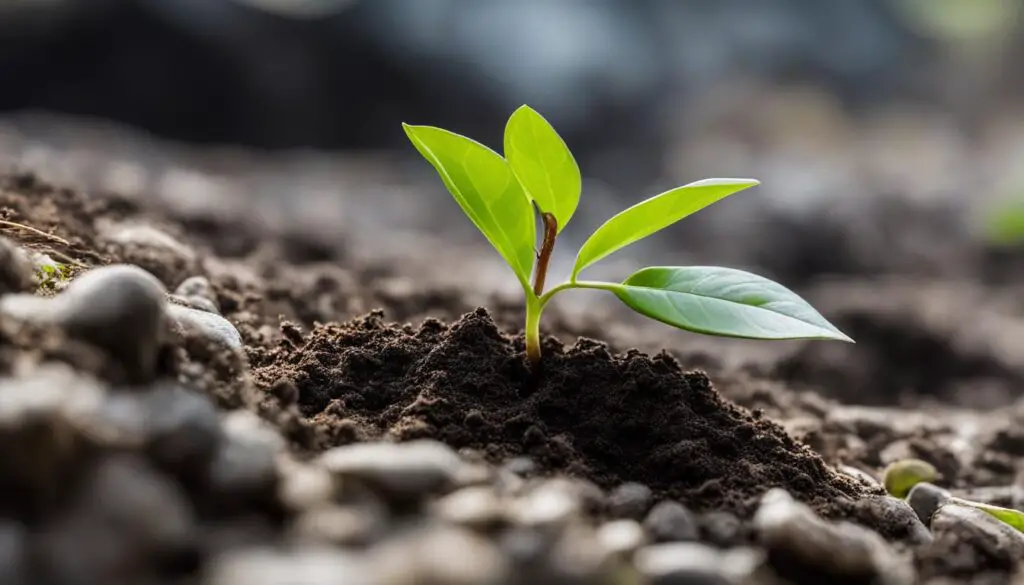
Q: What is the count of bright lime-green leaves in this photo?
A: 3